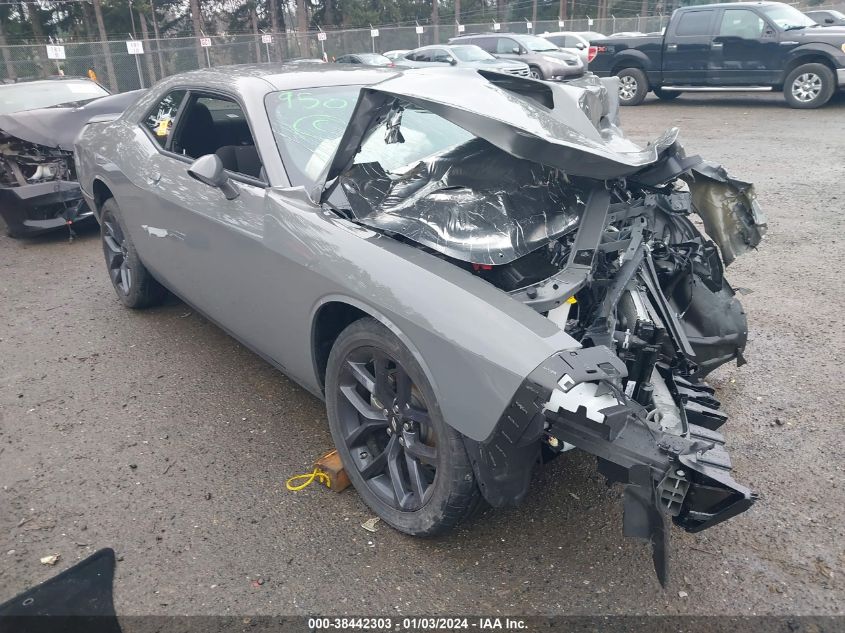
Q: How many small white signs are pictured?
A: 12